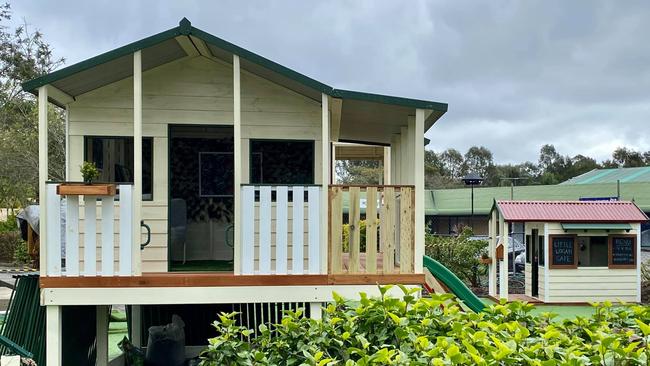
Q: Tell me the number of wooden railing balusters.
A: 15